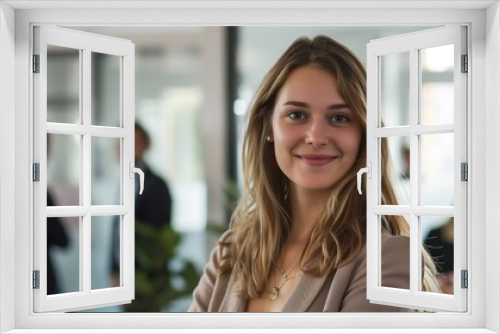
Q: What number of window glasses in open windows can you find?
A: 12